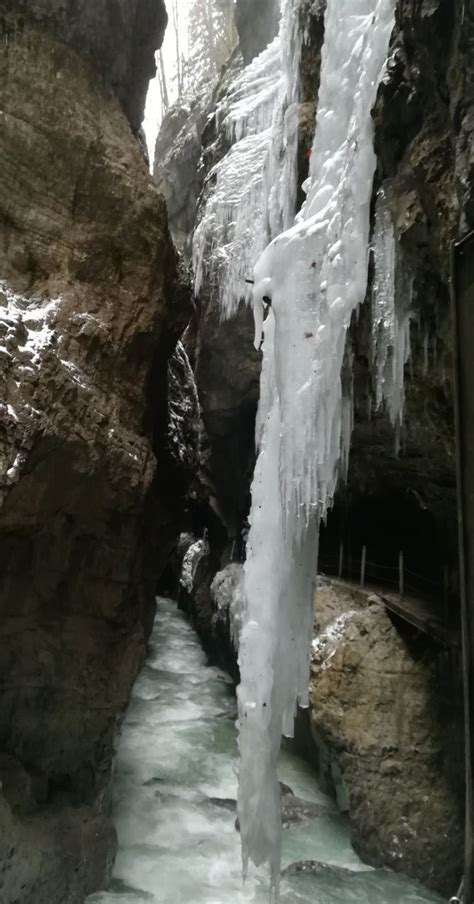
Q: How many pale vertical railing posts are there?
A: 3